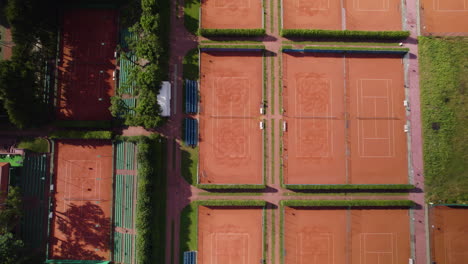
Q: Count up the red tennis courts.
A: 13